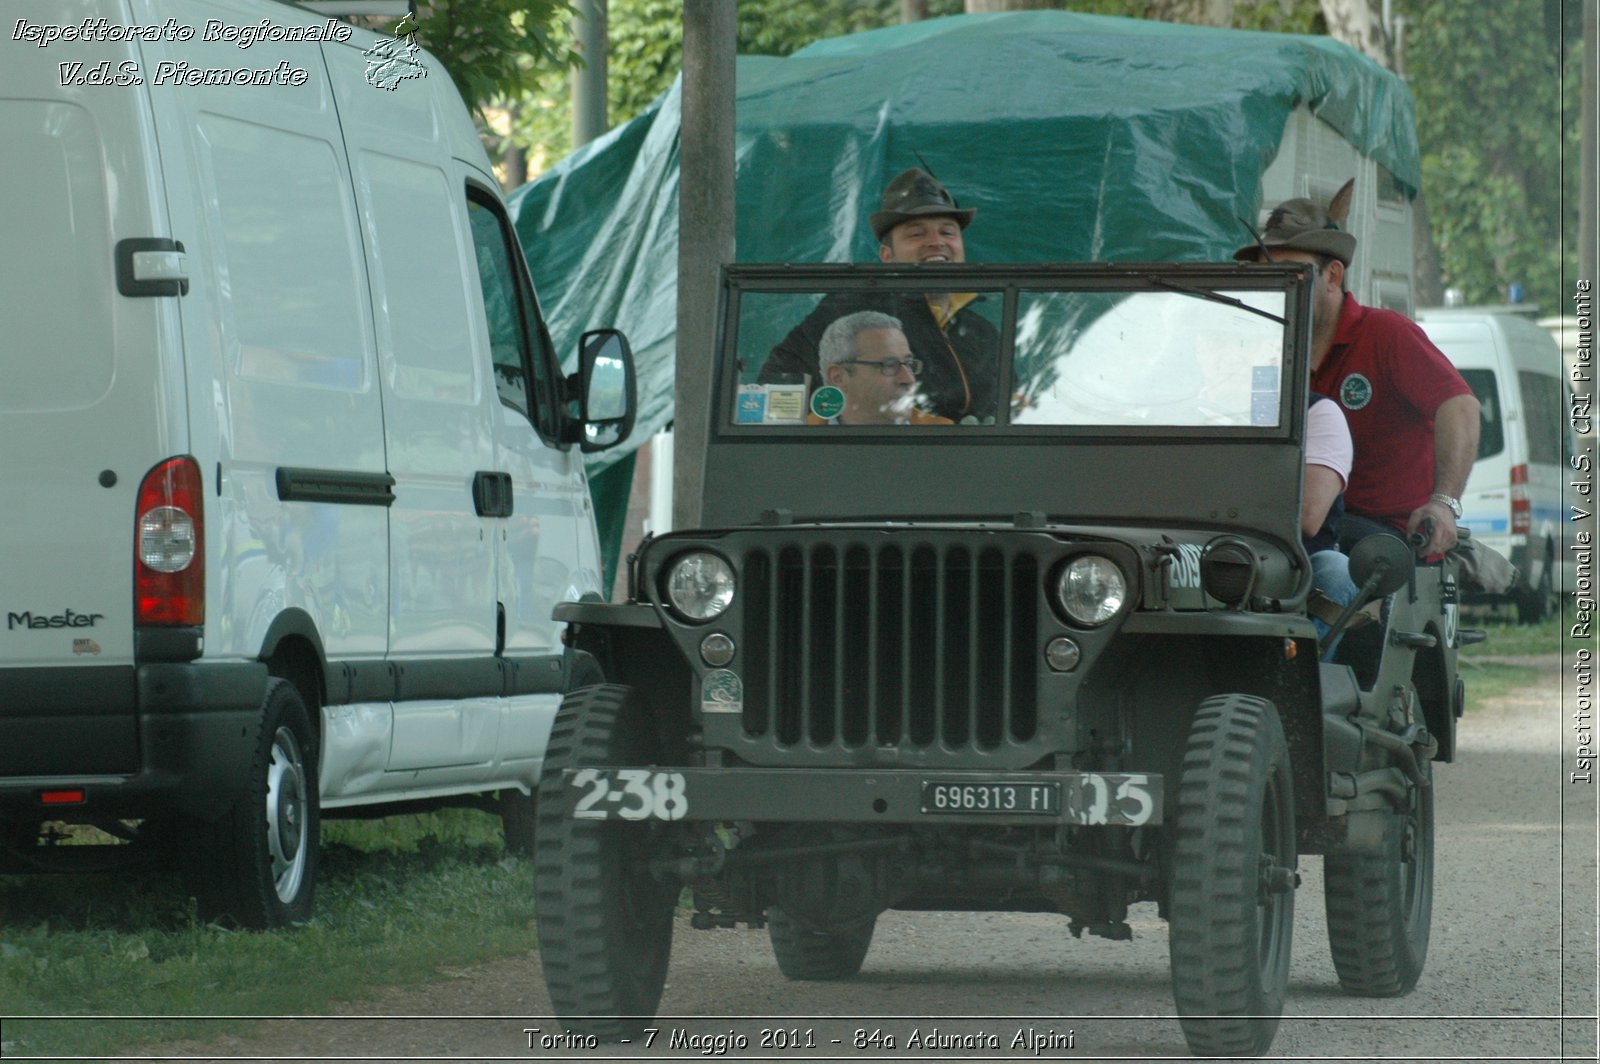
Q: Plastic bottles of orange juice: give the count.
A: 0